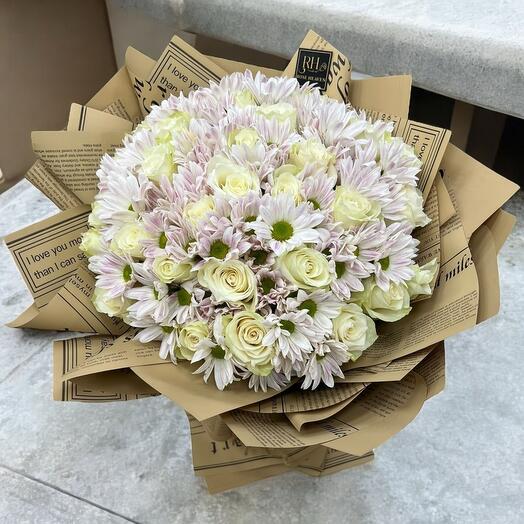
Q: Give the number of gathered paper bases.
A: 1